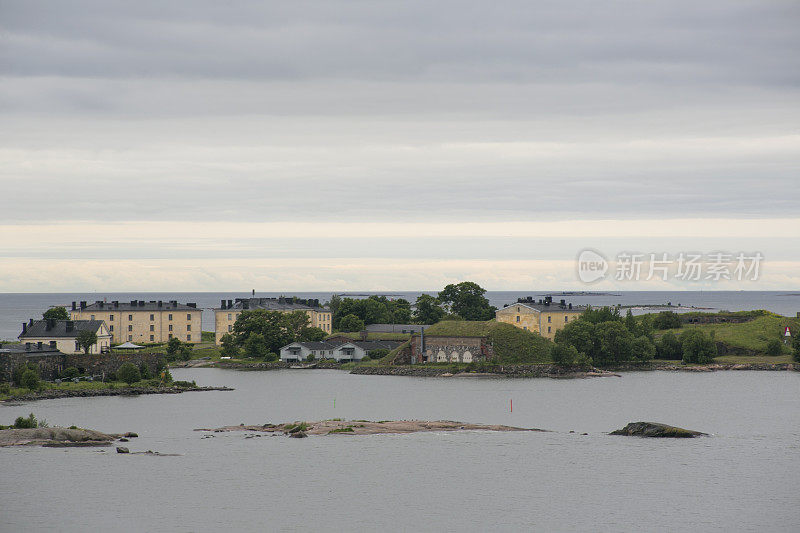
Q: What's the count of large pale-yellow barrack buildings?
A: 3